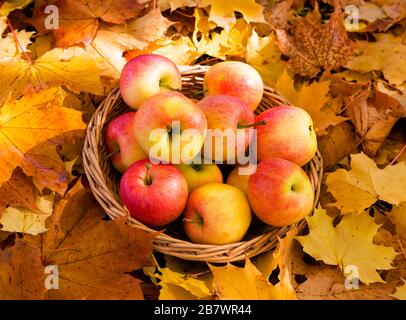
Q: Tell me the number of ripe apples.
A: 11